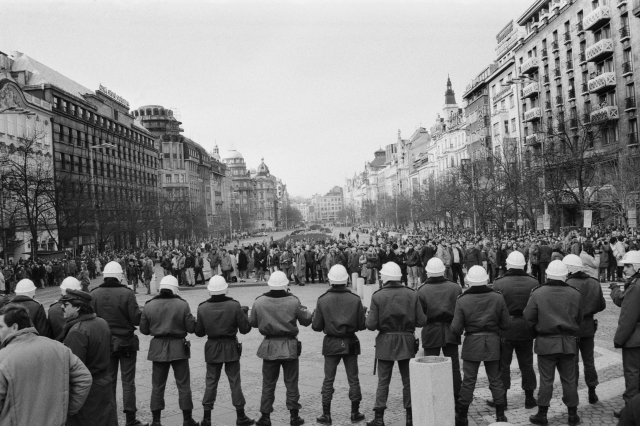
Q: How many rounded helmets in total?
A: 14